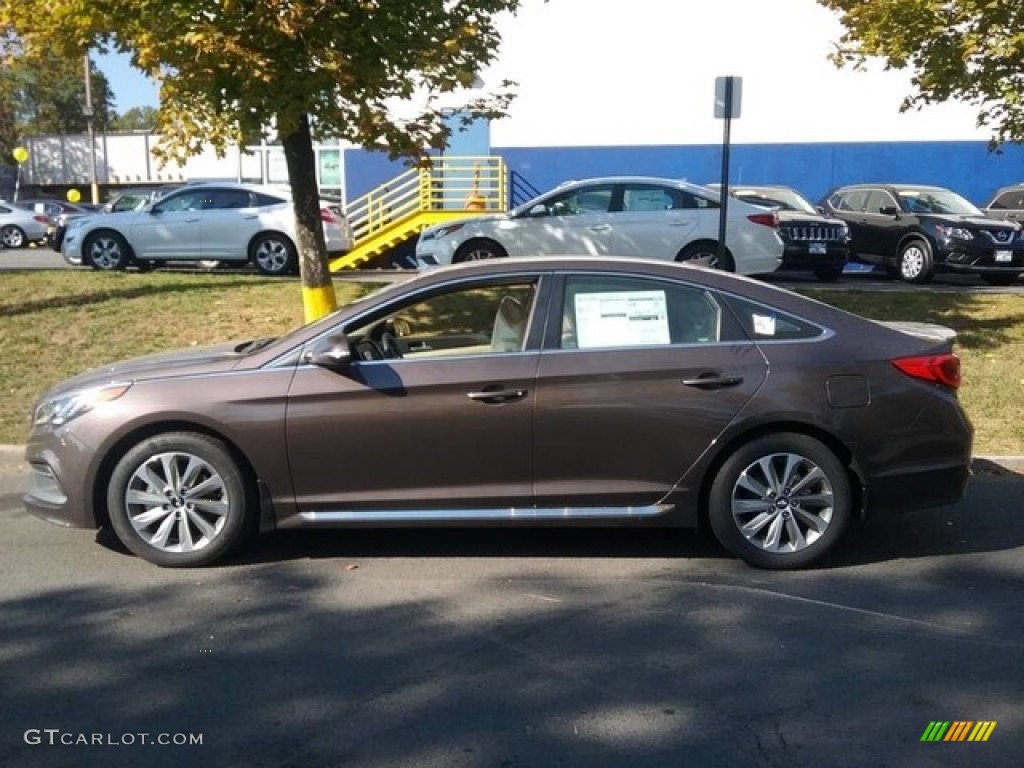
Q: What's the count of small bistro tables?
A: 0